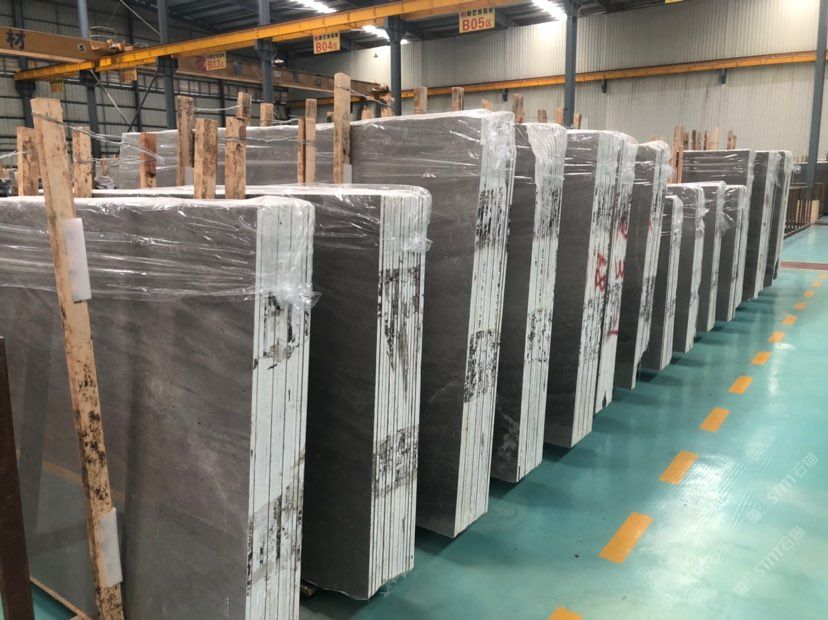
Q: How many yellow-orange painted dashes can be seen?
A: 12